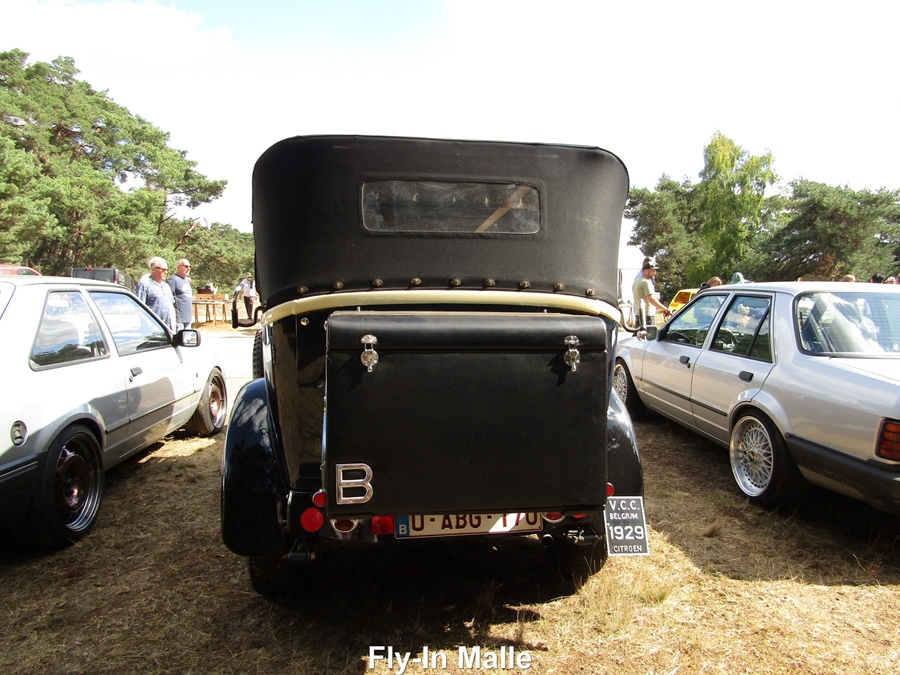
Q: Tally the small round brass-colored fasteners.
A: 9